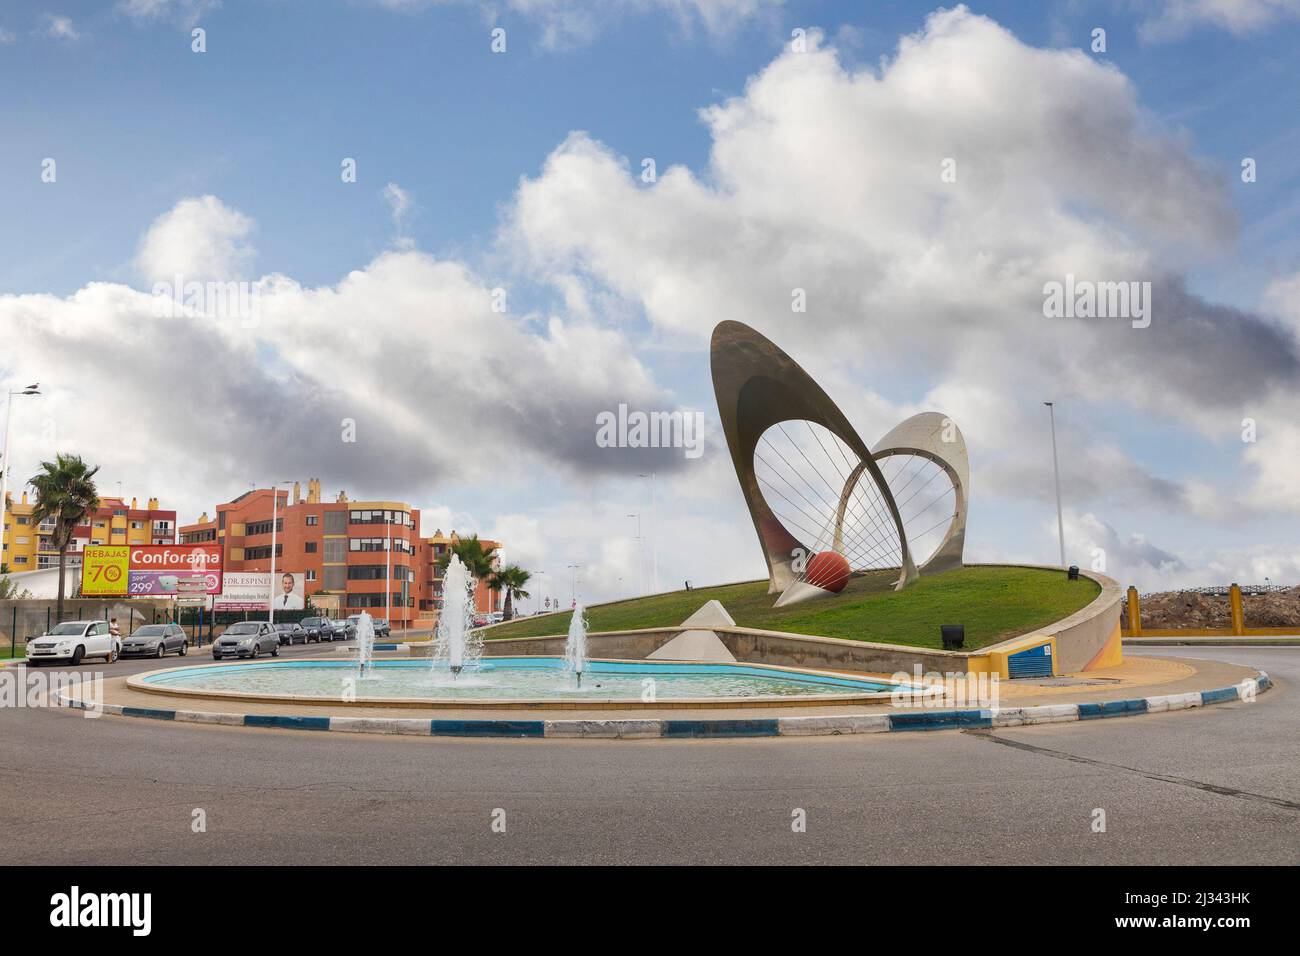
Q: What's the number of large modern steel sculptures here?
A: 2